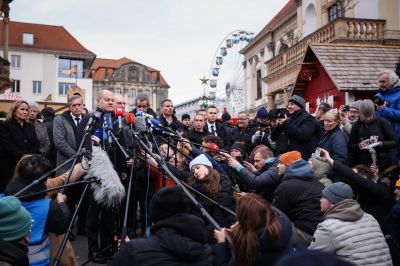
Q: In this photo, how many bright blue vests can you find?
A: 1